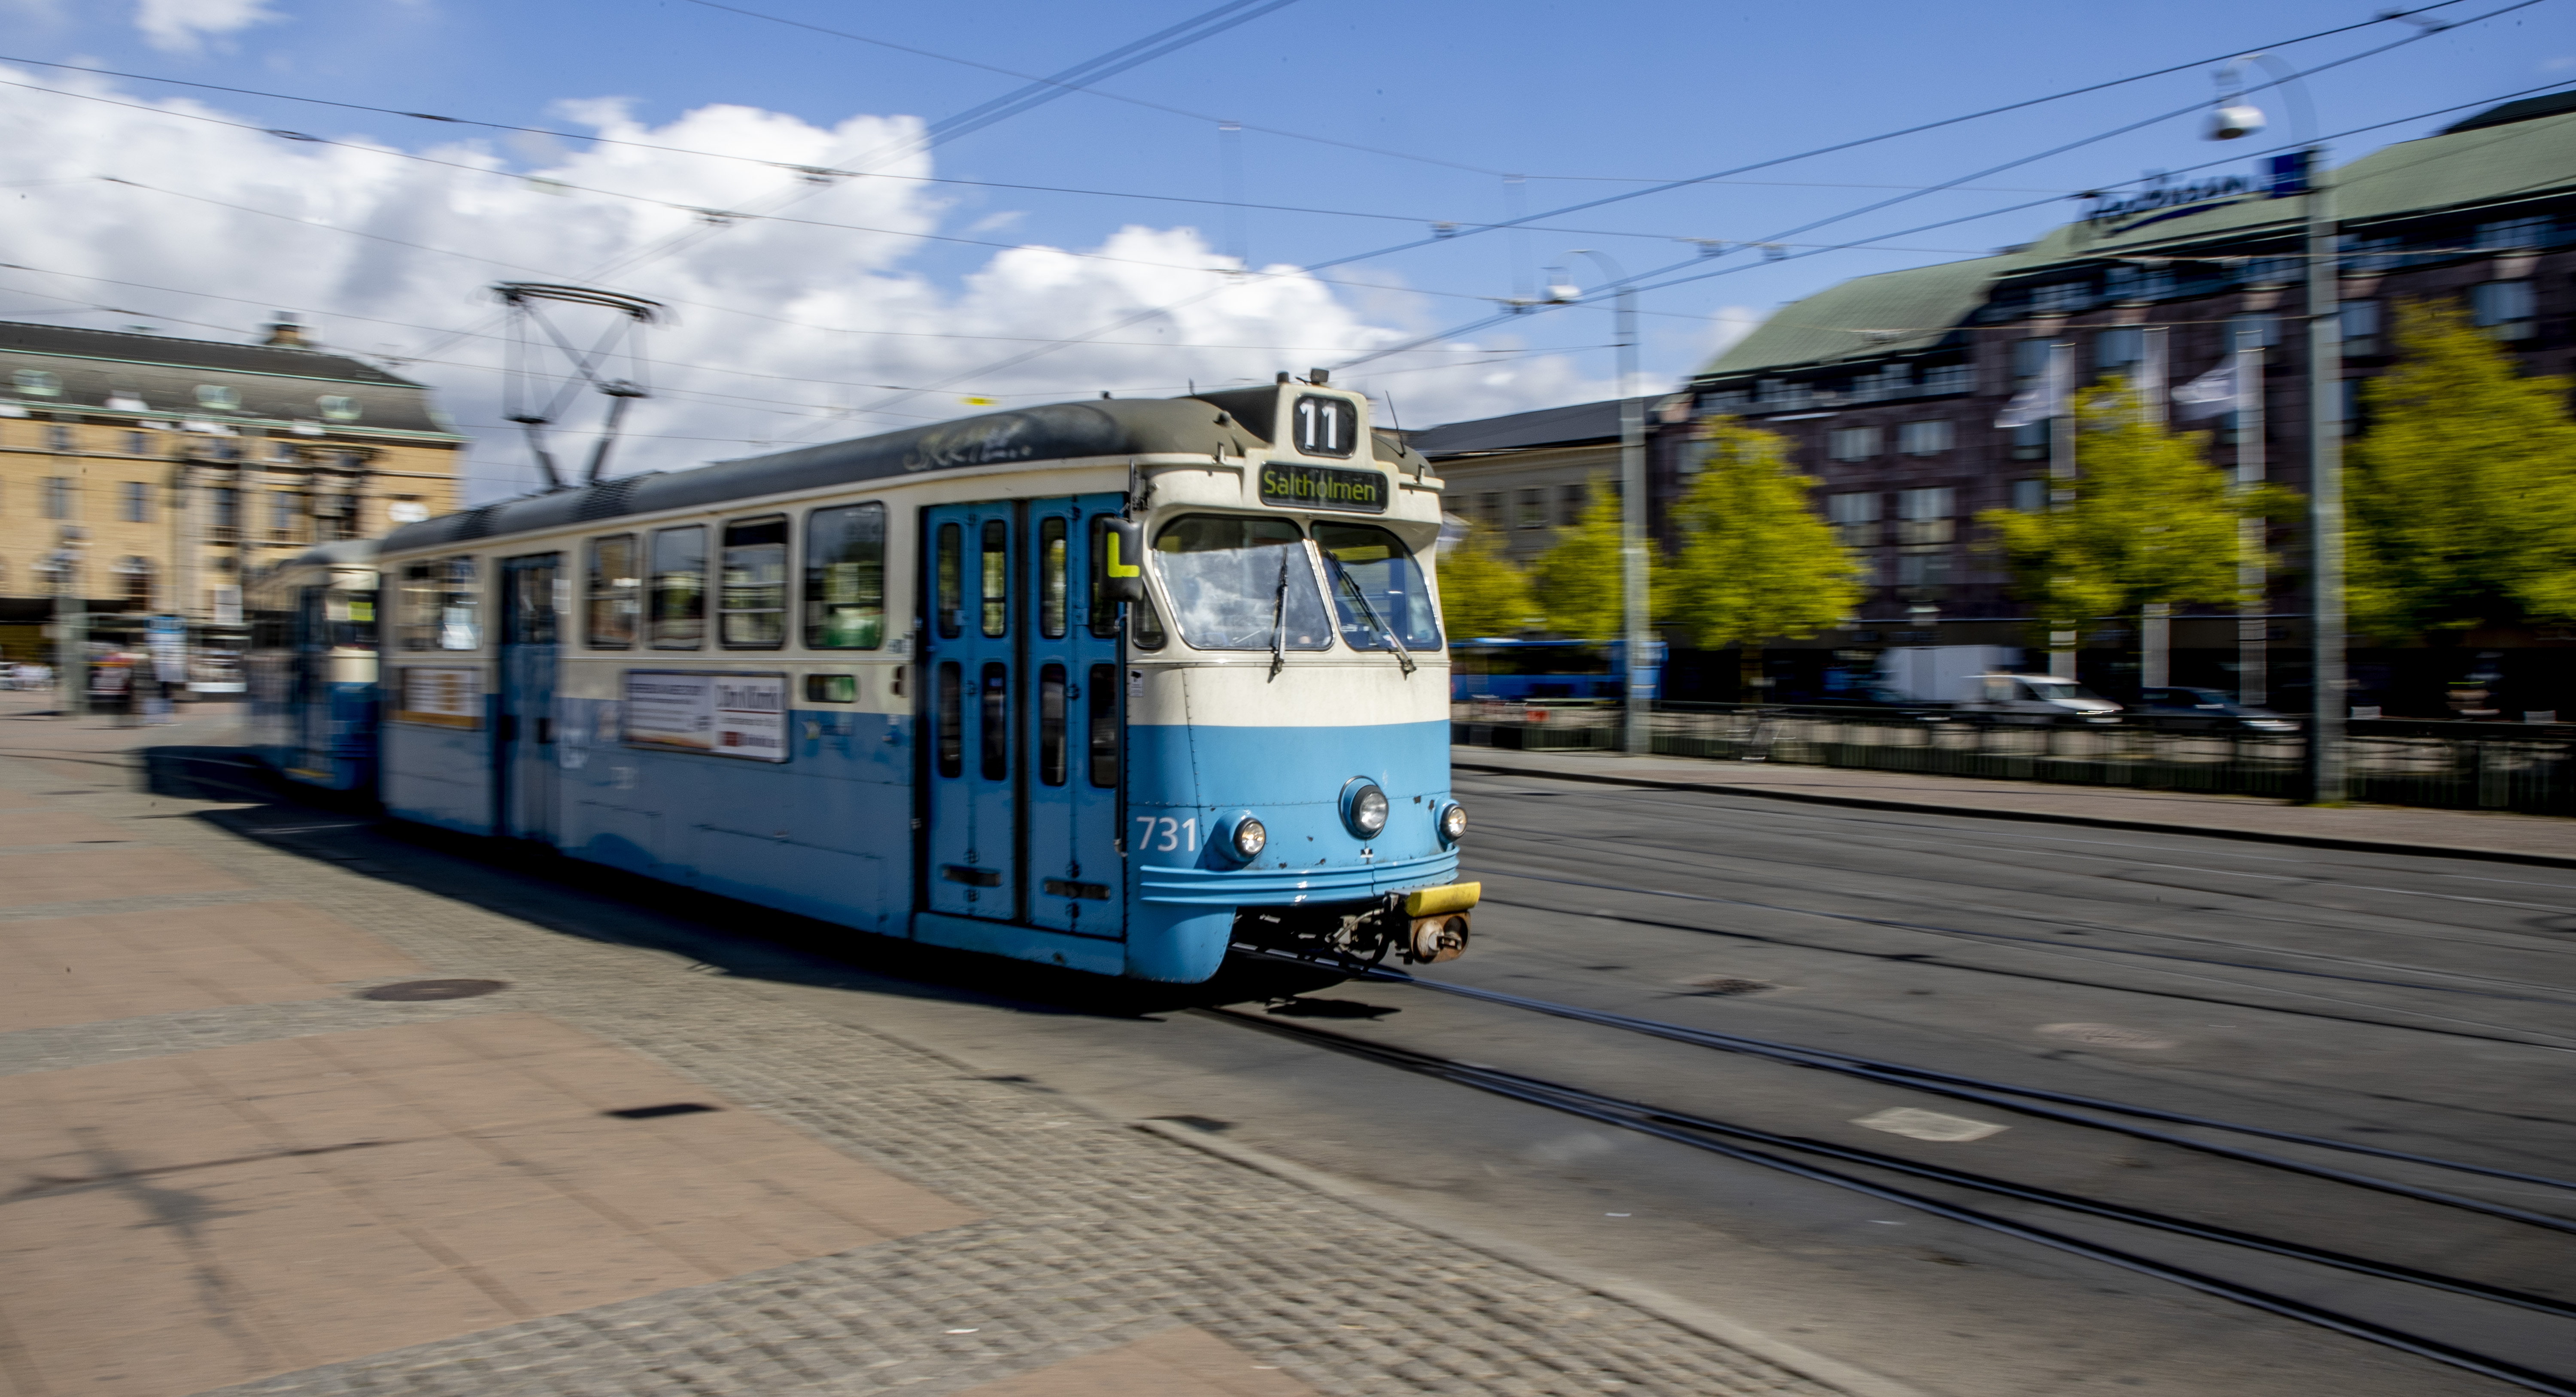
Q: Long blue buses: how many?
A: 1